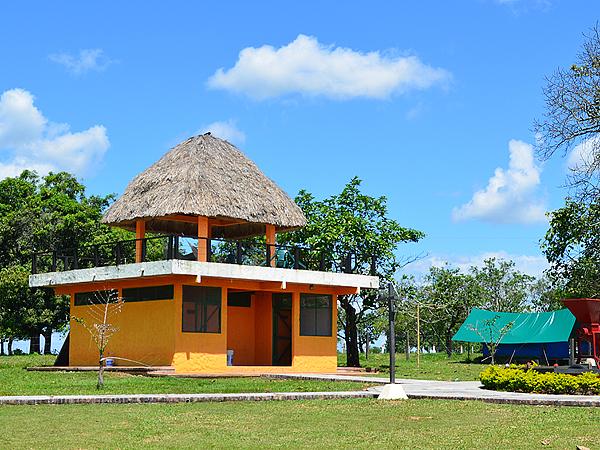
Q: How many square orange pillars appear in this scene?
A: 3